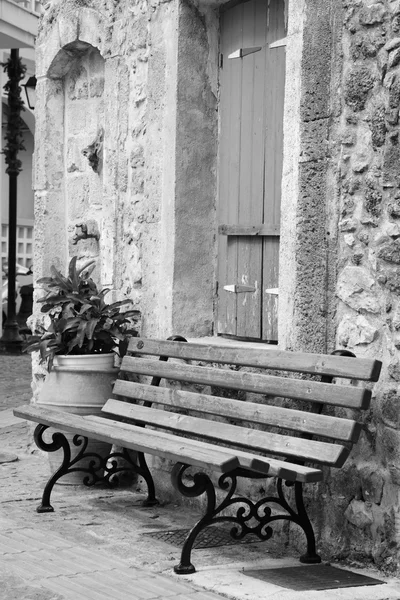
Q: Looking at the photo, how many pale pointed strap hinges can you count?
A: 4